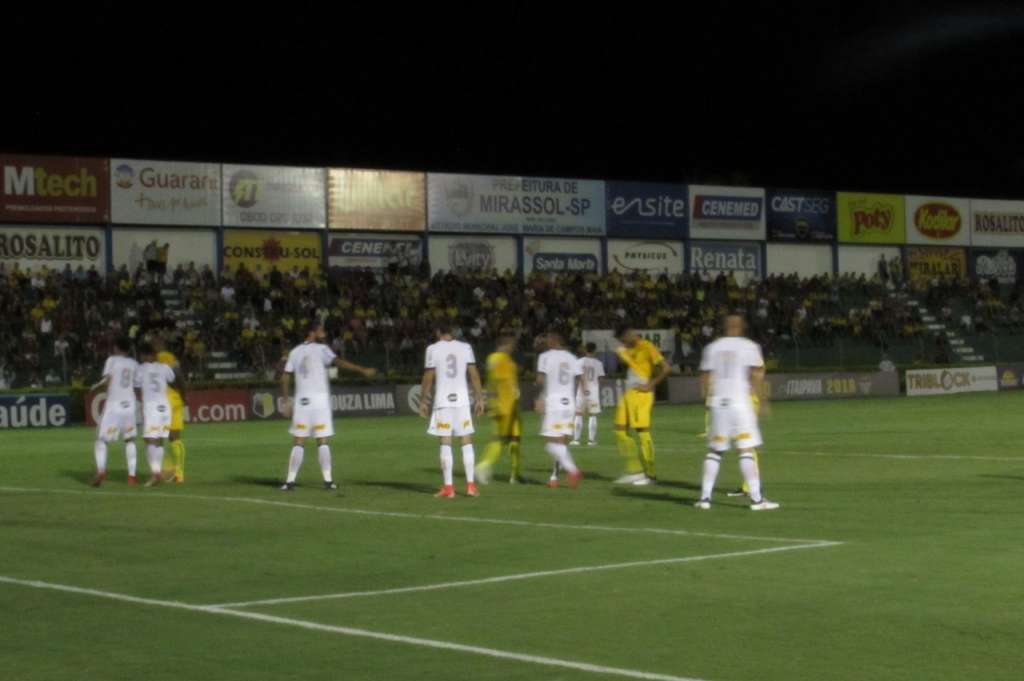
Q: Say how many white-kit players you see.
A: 7